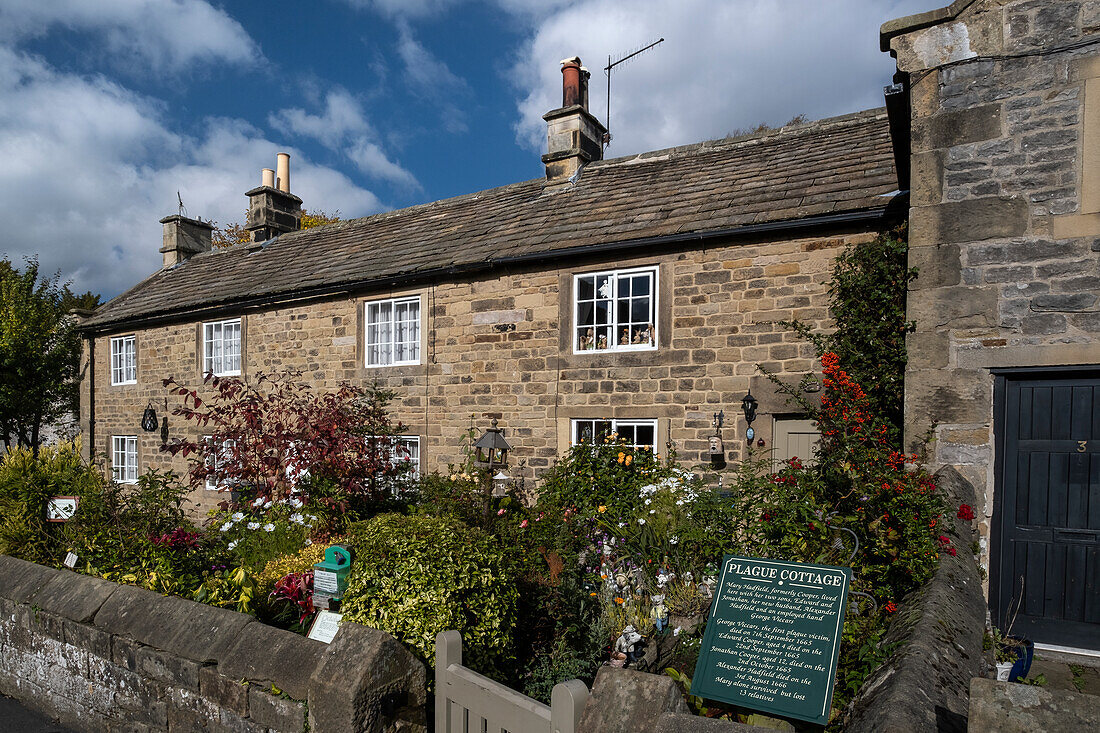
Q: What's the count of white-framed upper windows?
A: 4